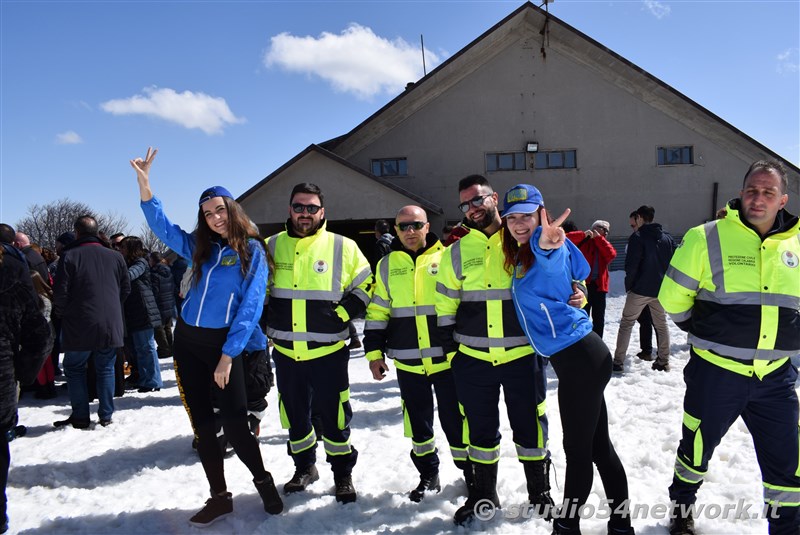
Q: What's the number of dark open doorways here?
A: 1